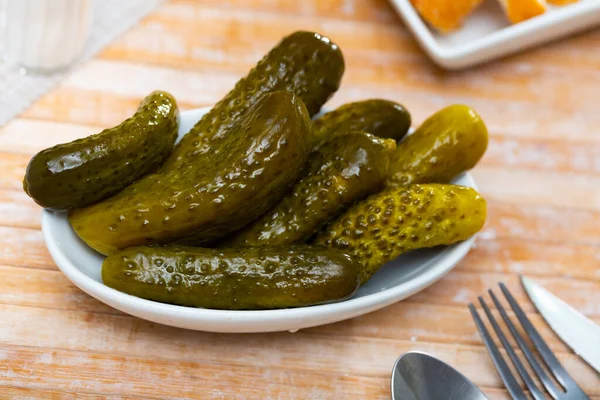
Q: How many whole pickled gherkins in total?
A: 8